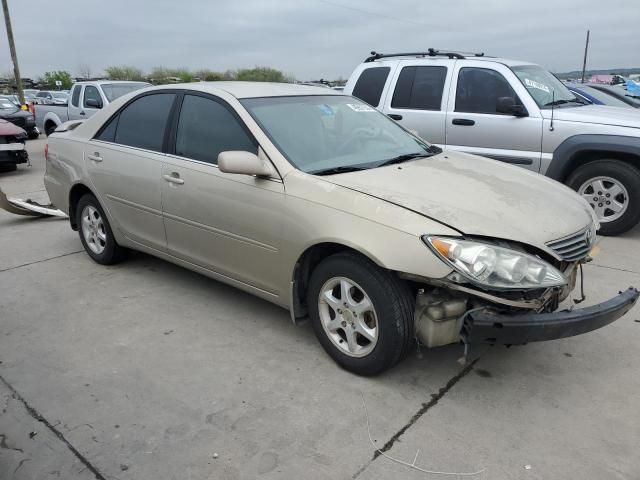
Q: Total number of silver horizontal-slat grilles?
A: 1